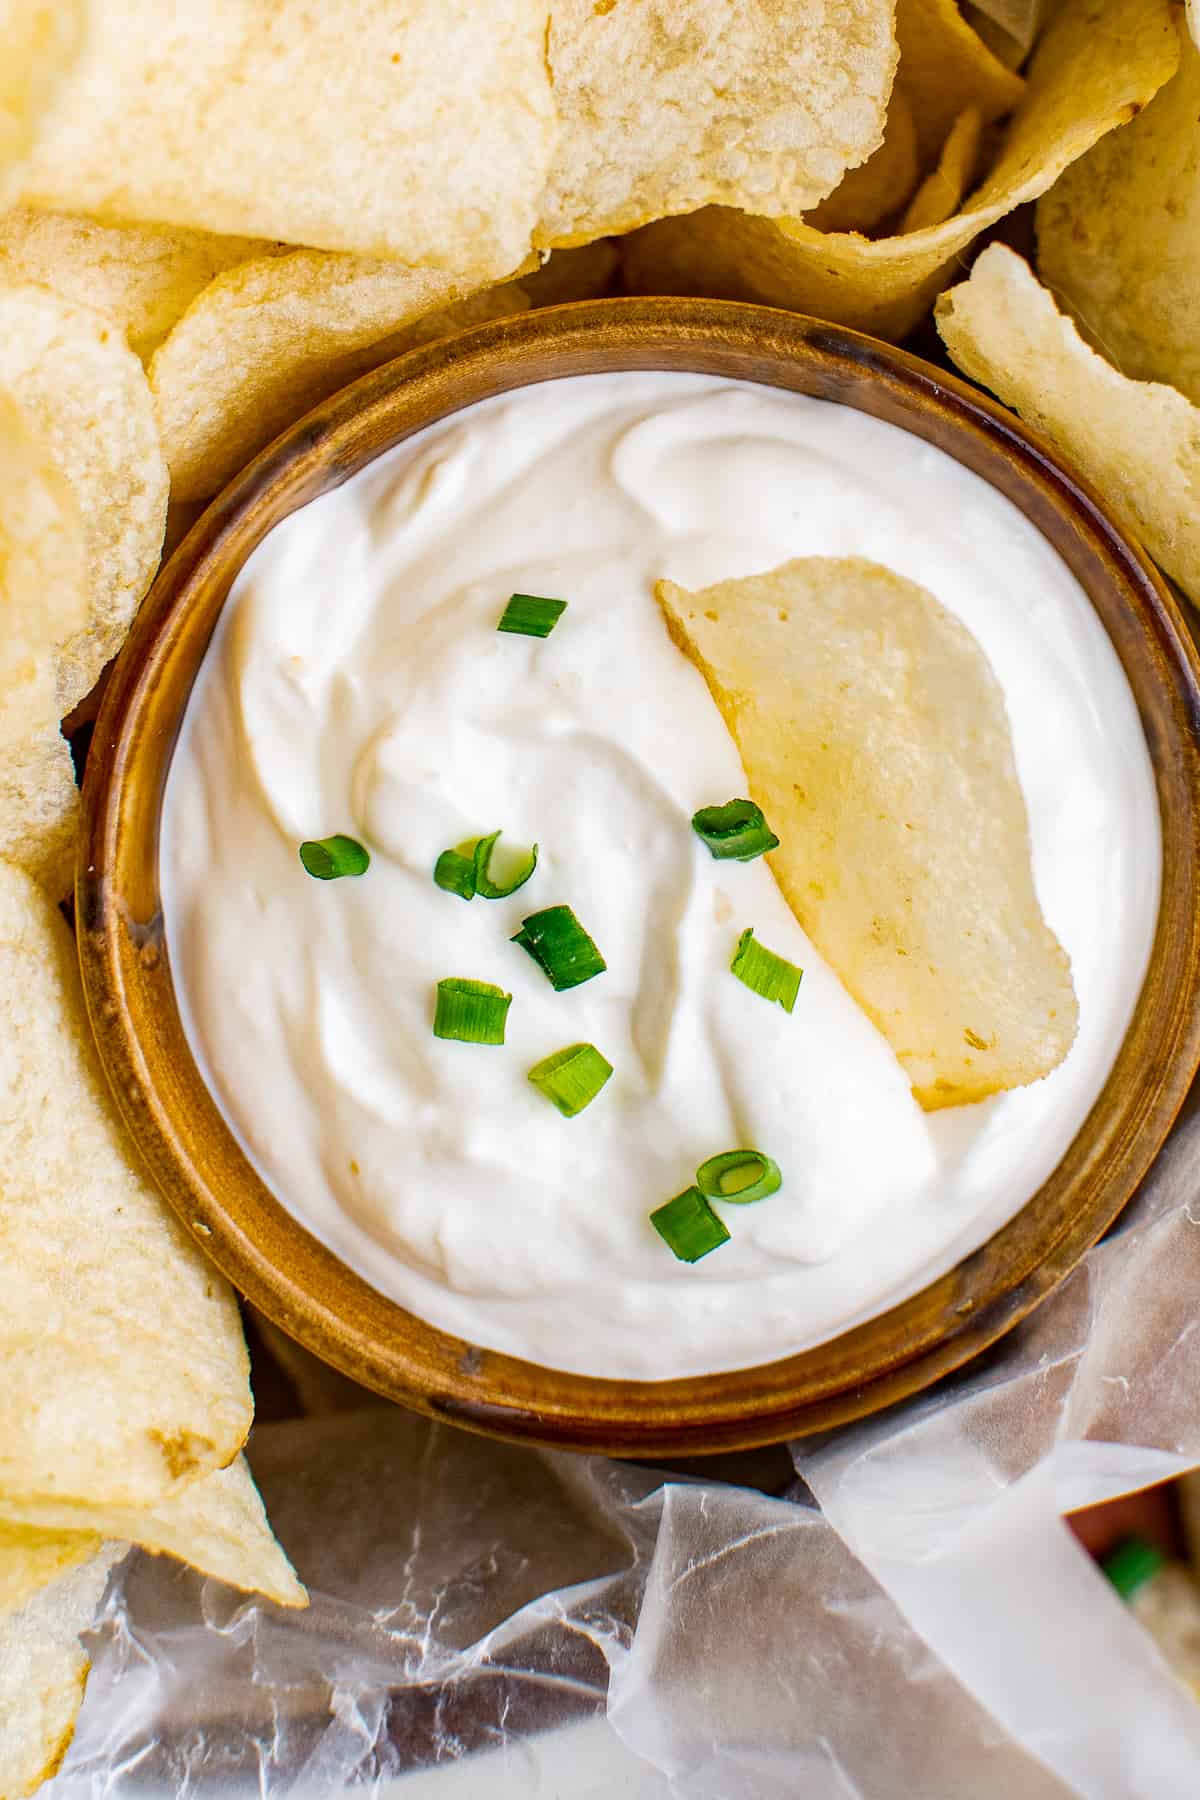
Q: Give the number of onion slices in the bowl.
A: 11